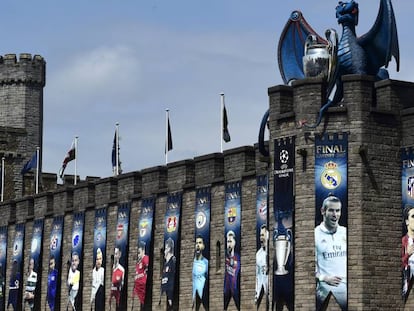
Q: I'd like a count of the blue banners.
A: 15